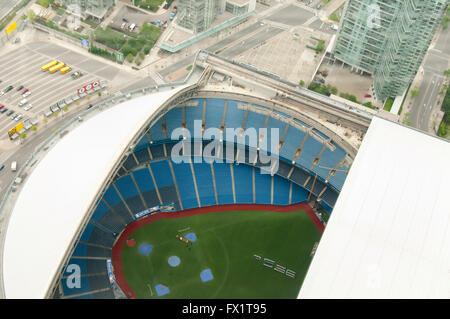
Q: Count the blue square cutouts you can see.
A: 3